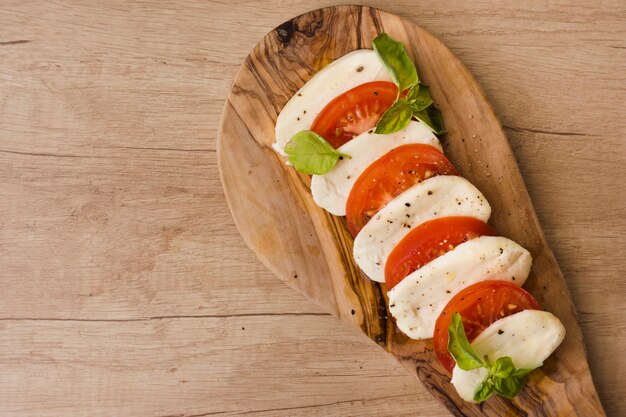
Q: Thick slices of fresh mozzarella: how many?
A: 5